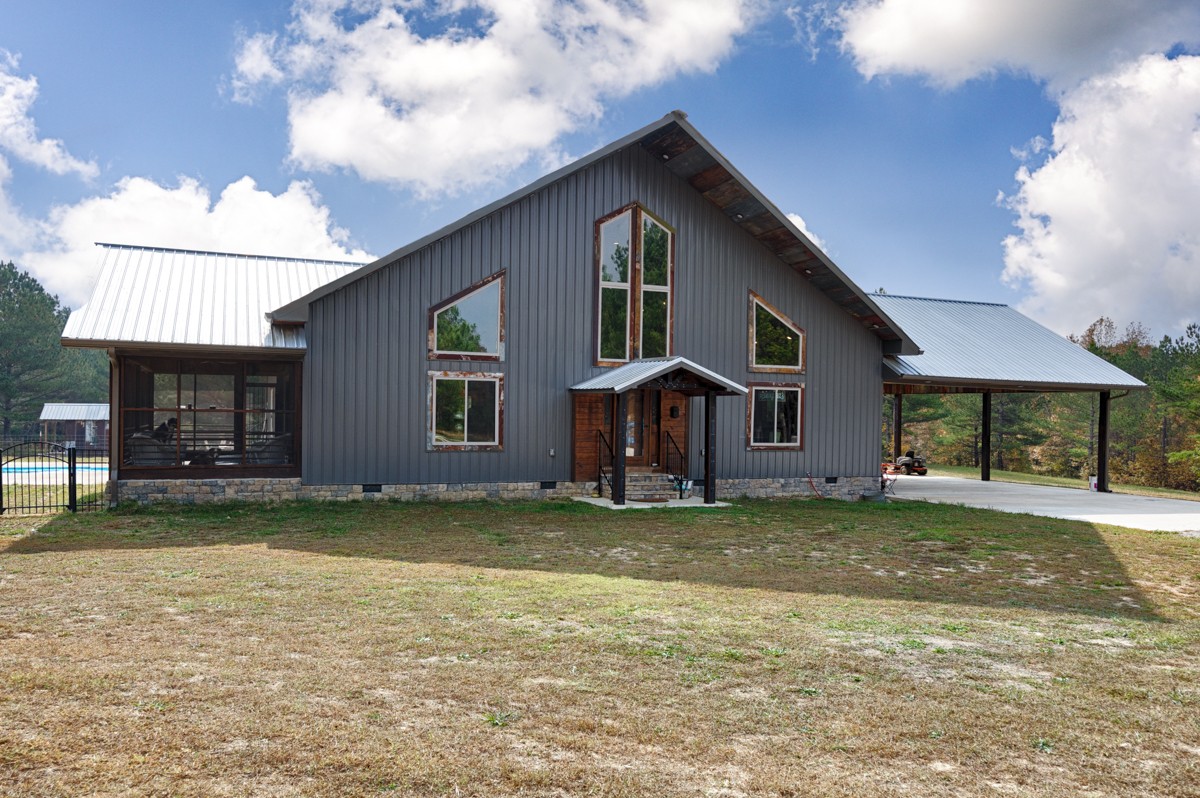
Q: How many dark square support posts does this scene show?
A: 5